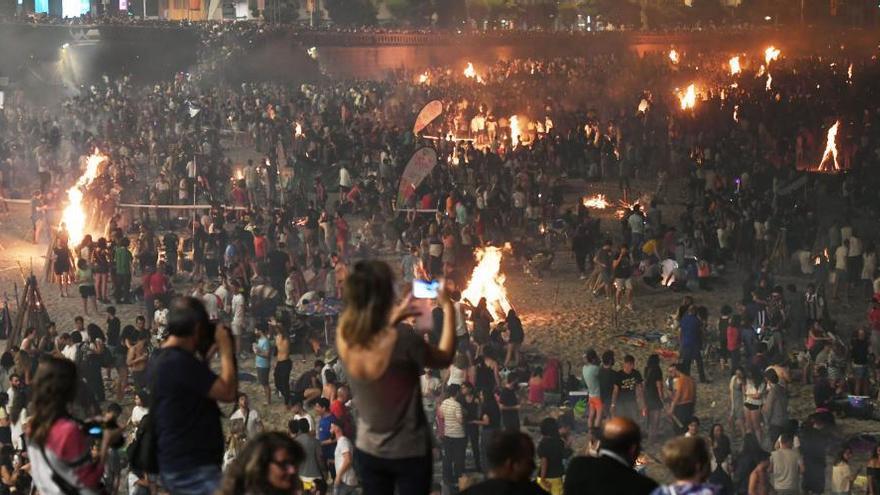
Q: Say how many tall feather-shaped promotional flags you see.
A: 2